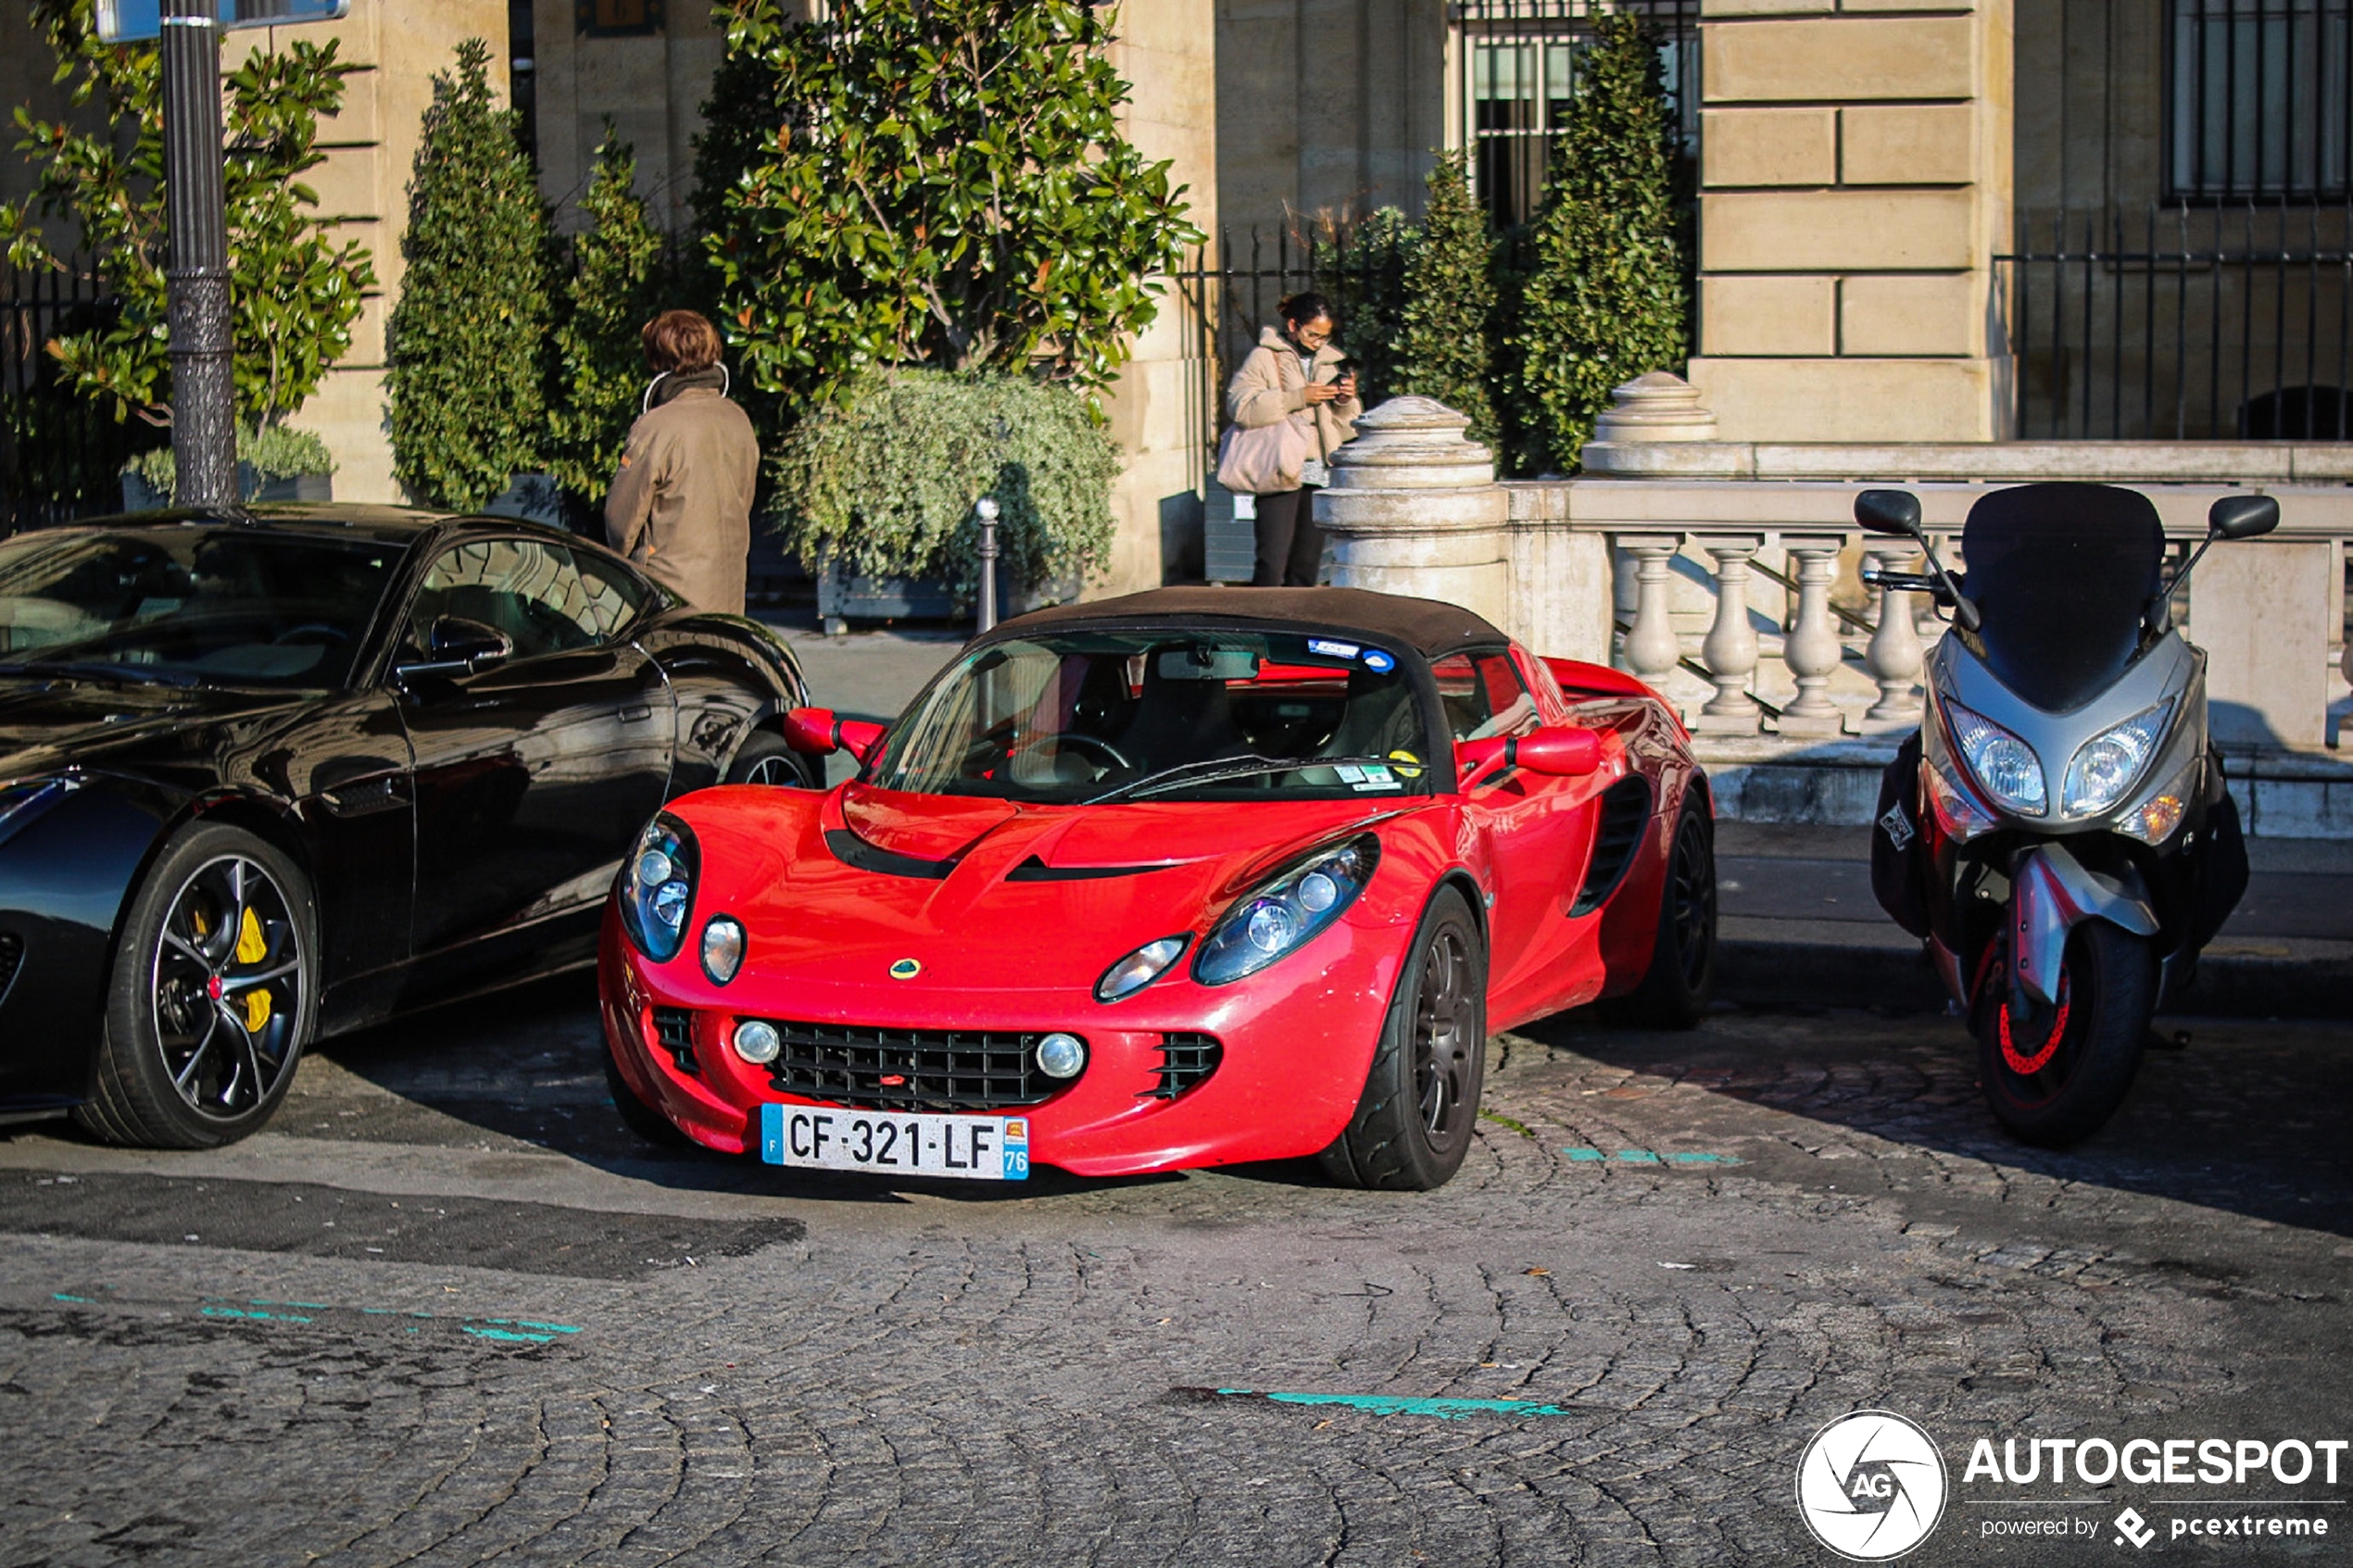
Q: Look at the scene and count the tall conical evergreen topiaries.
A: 4